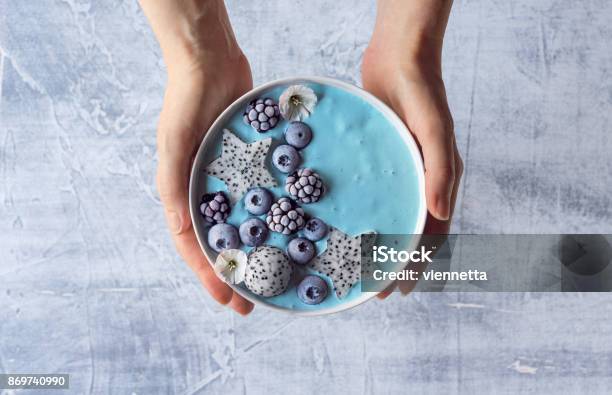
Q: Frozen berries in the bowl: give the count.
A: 12